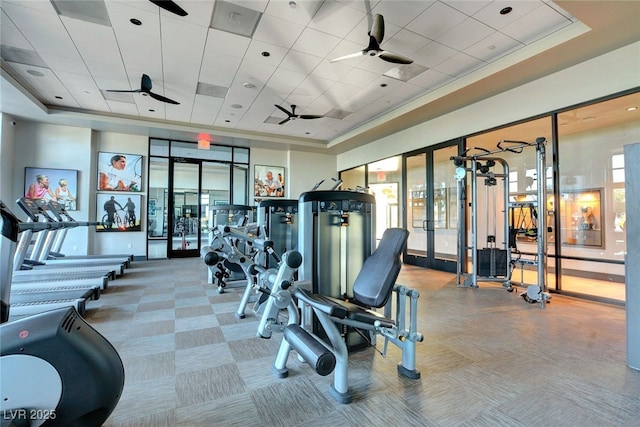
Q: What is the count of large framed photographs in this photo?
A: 4